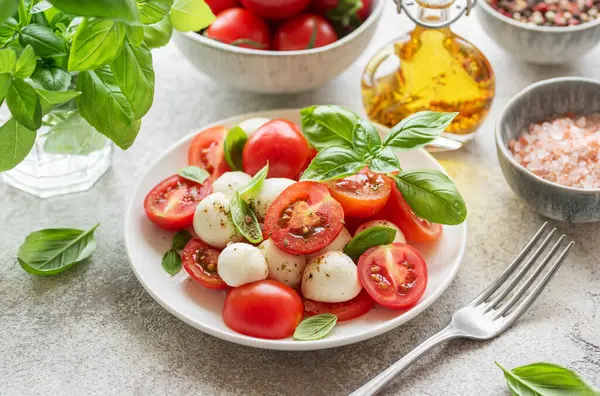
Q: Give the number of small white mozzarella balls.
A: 9